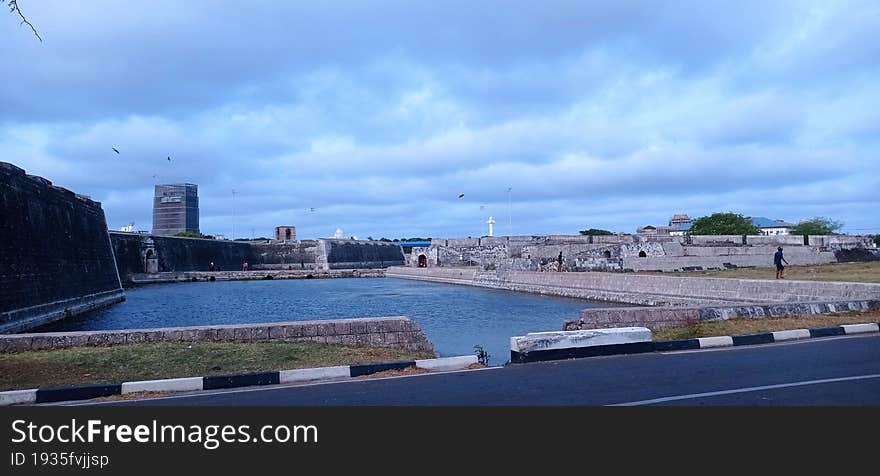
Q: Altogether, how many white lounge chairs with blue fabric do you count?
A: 0